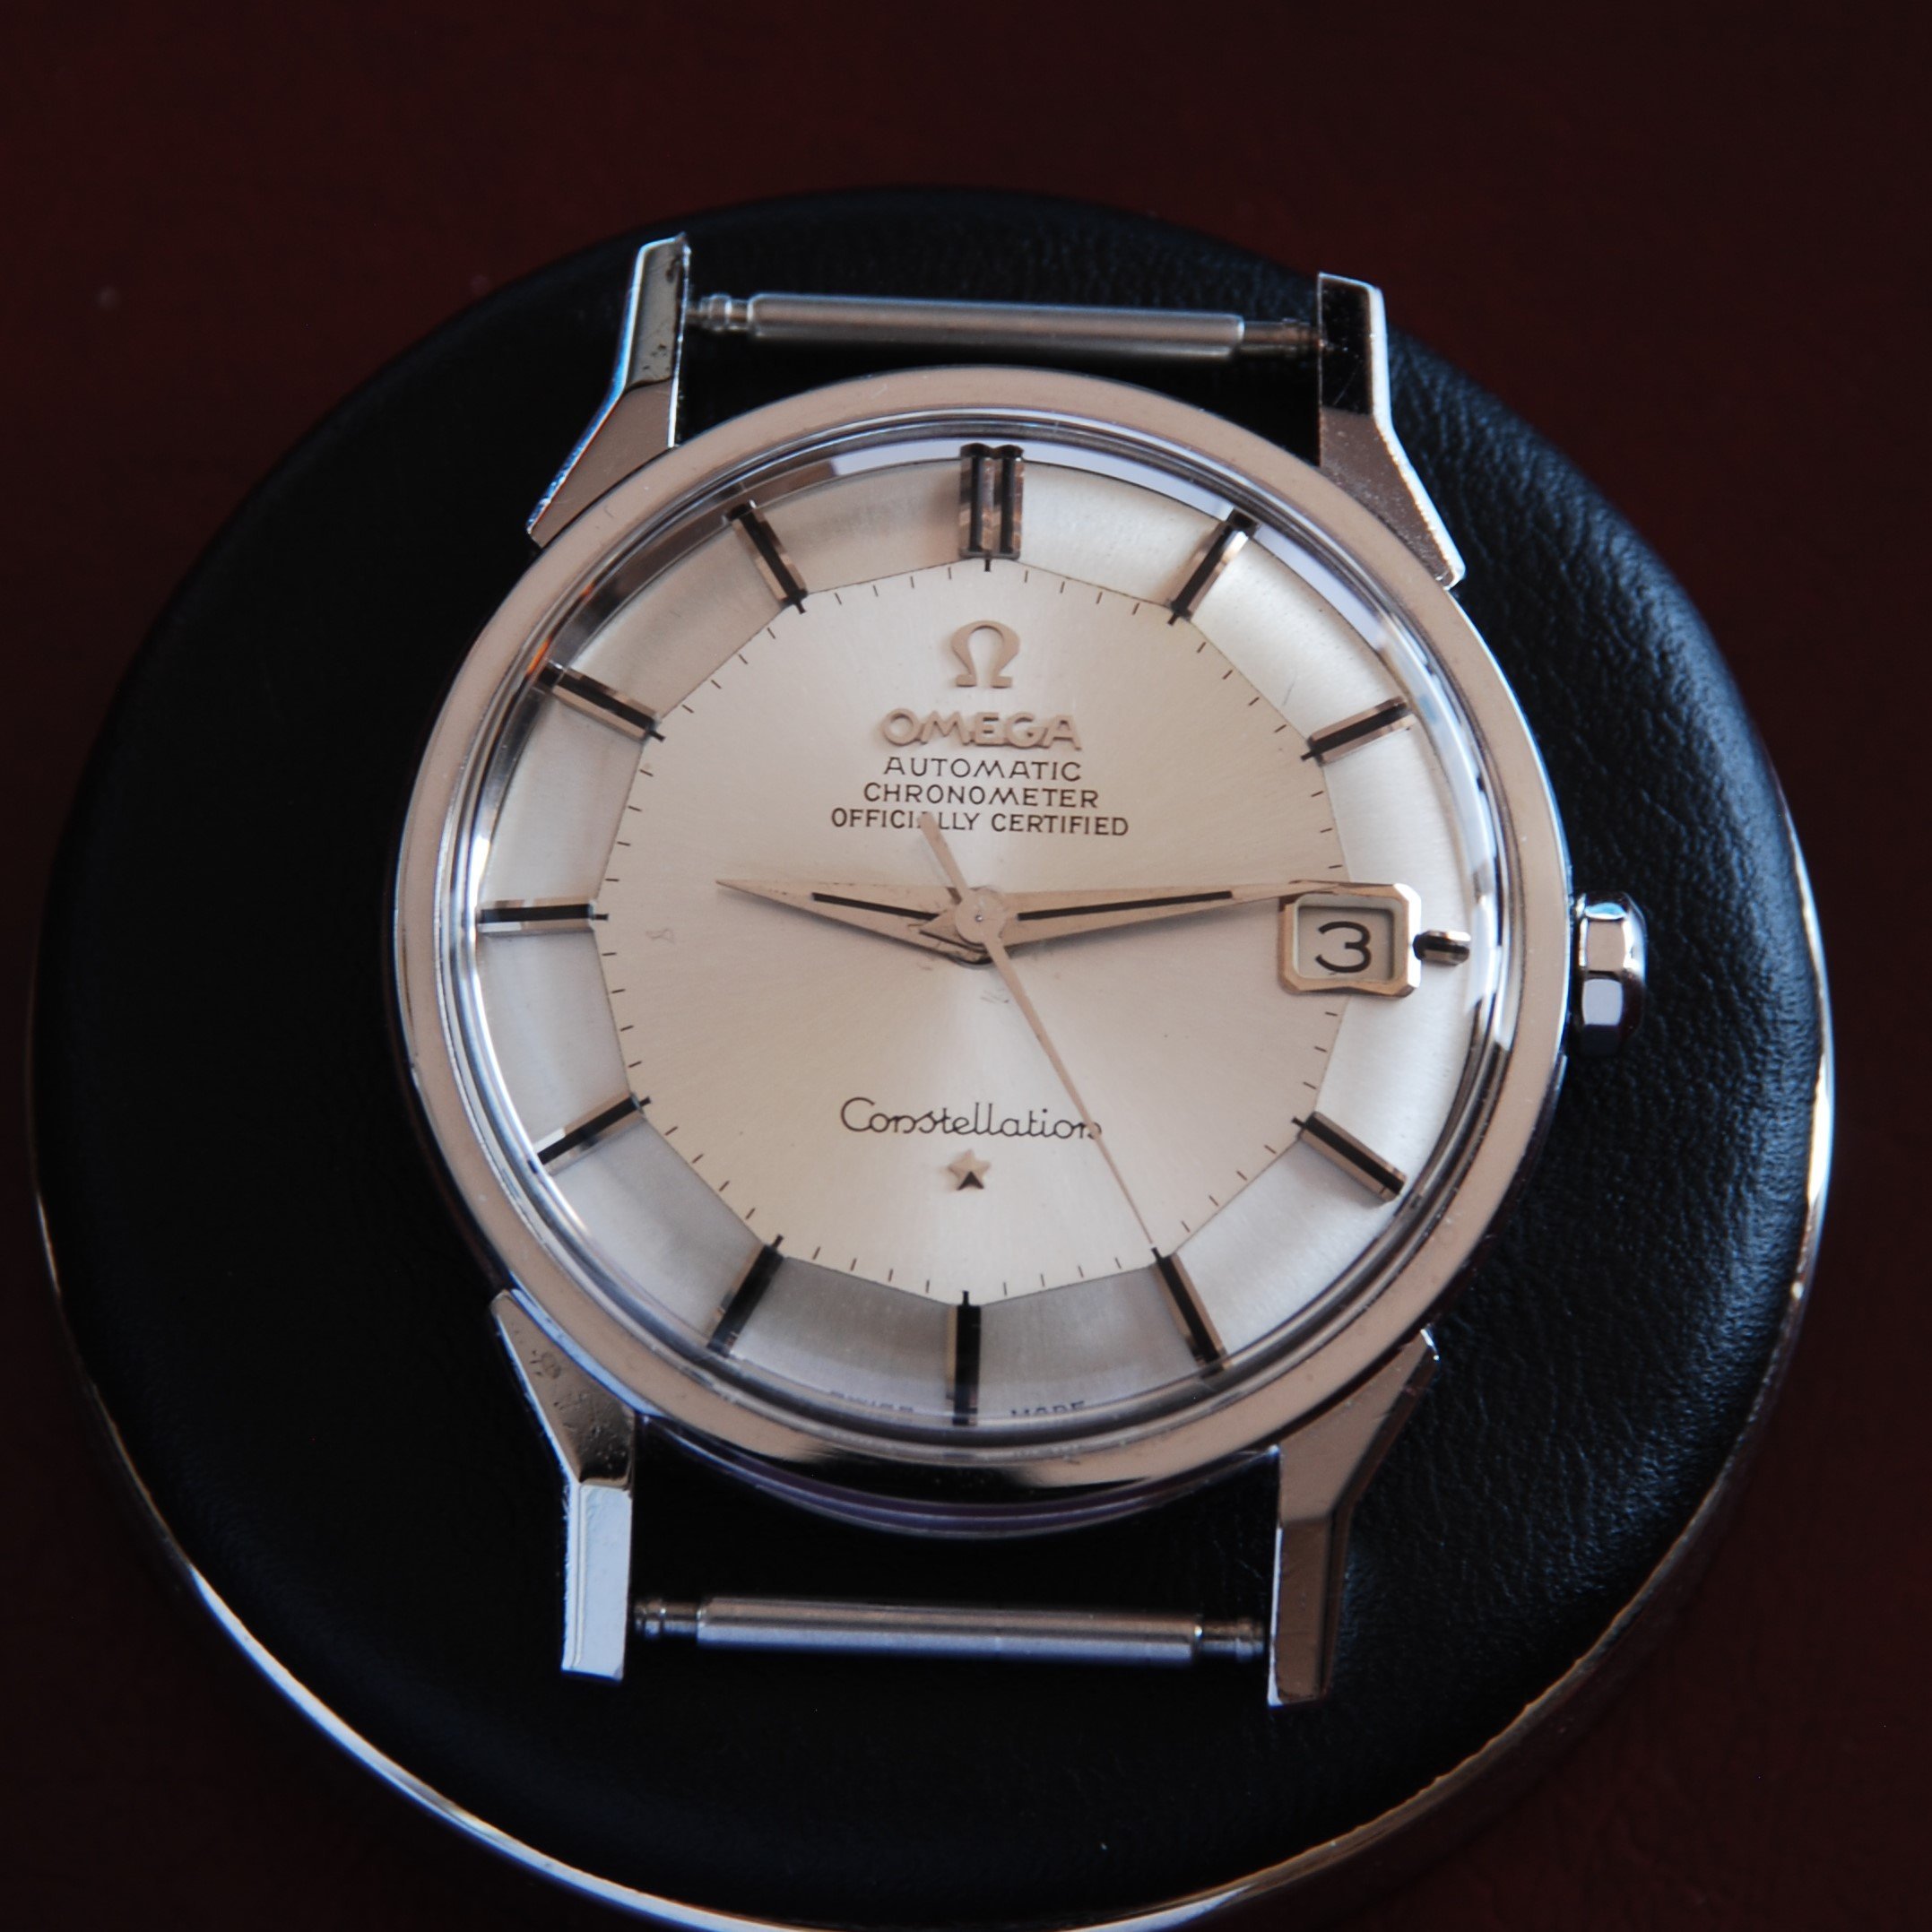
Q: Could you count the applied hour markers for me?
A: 12